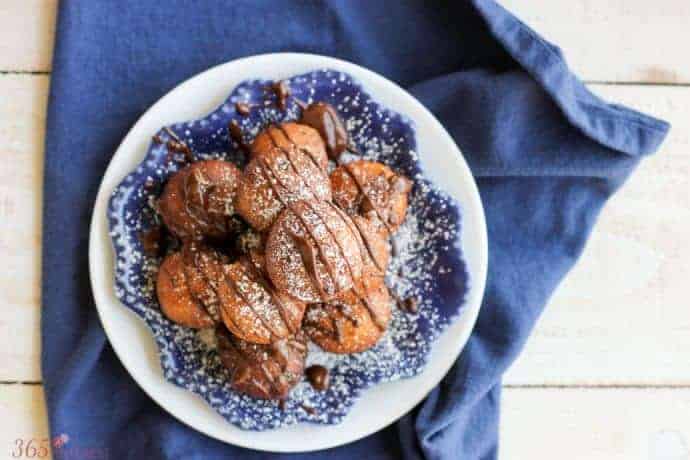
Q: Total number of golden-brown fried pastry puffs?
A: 10